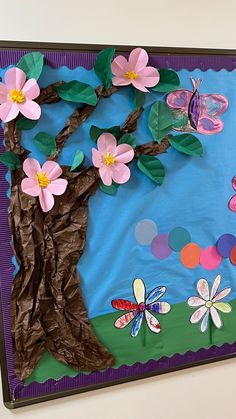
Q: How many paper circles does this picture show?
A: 7